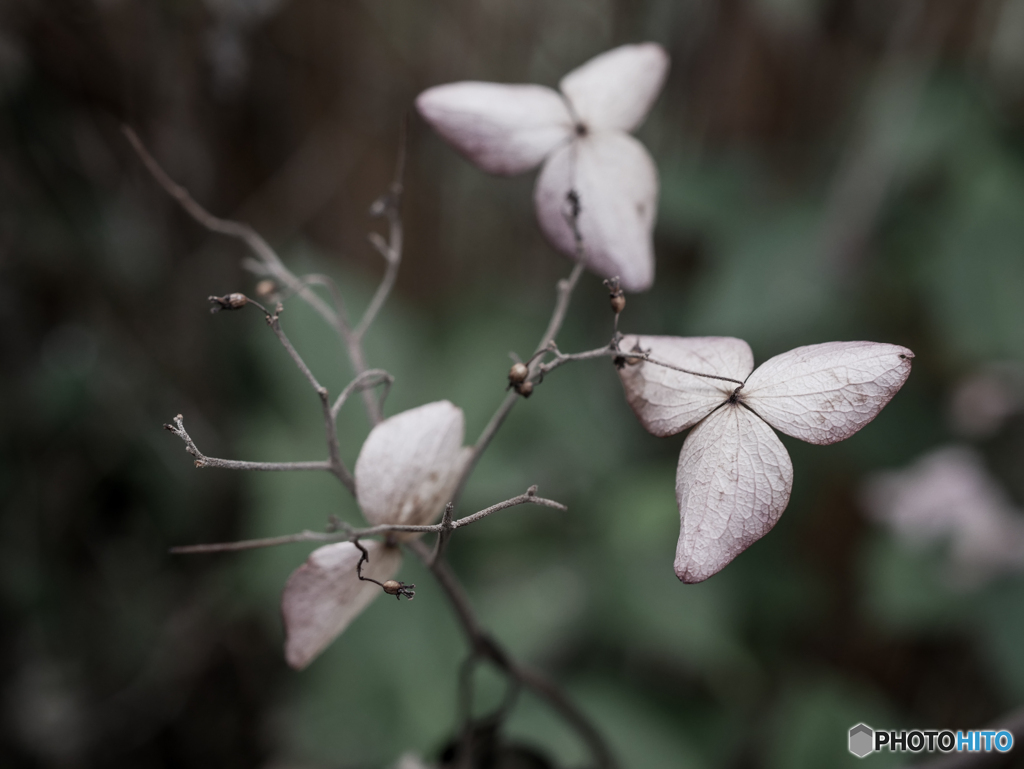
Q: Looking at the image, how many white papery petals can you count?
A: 8